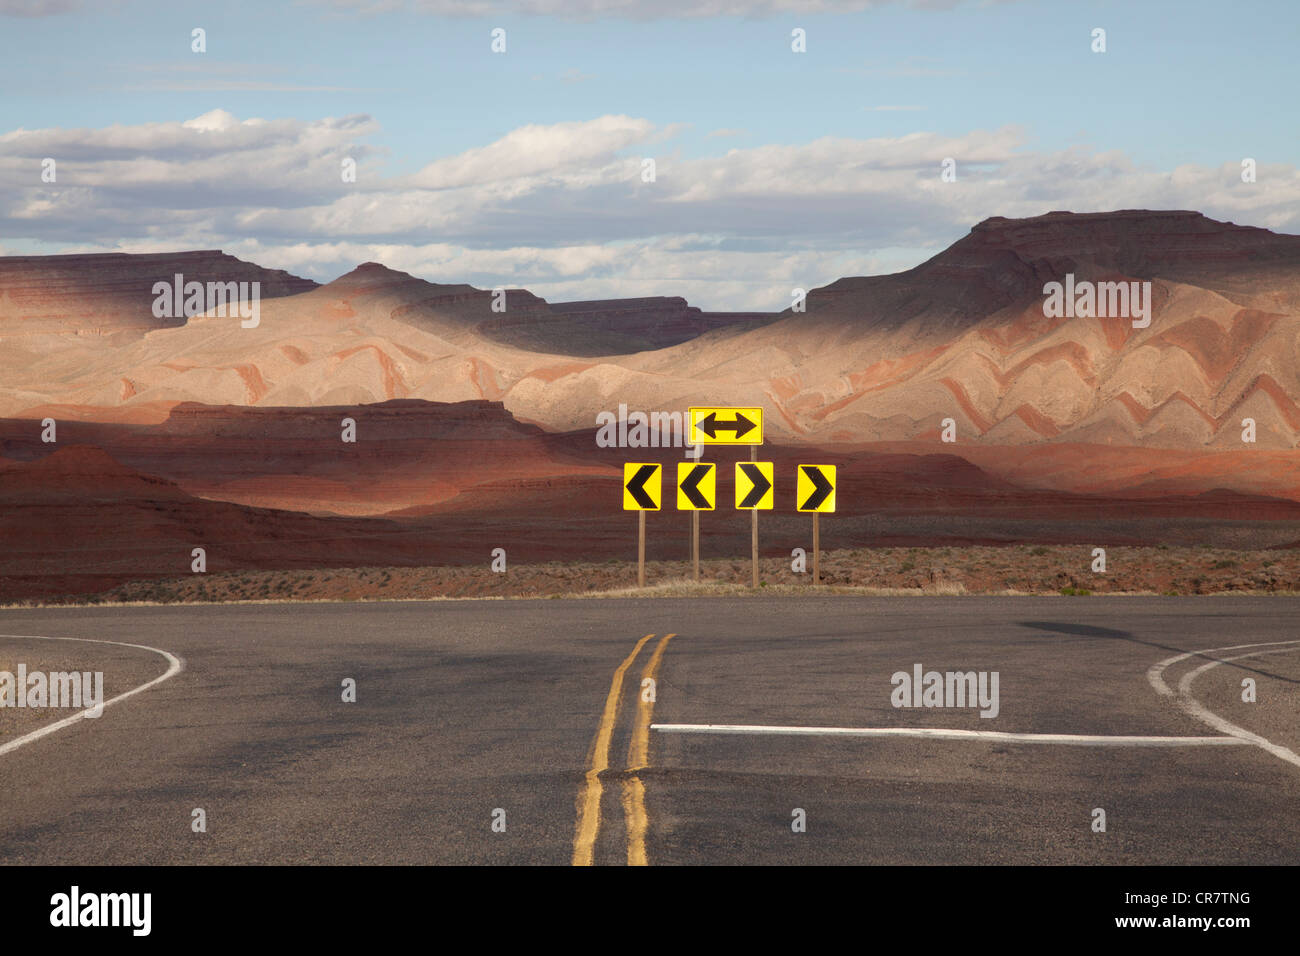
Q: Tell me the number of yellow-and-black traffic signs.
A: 5